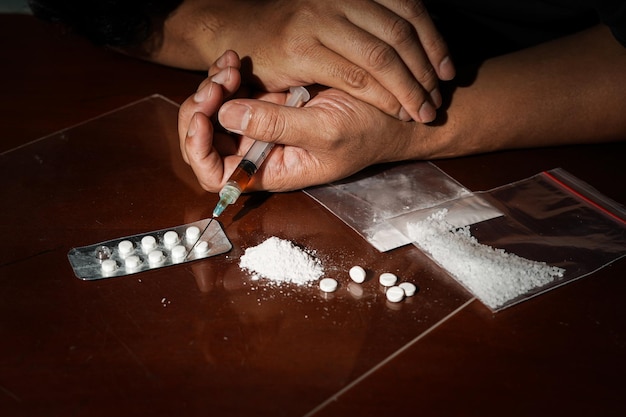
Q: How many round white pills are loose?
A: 5